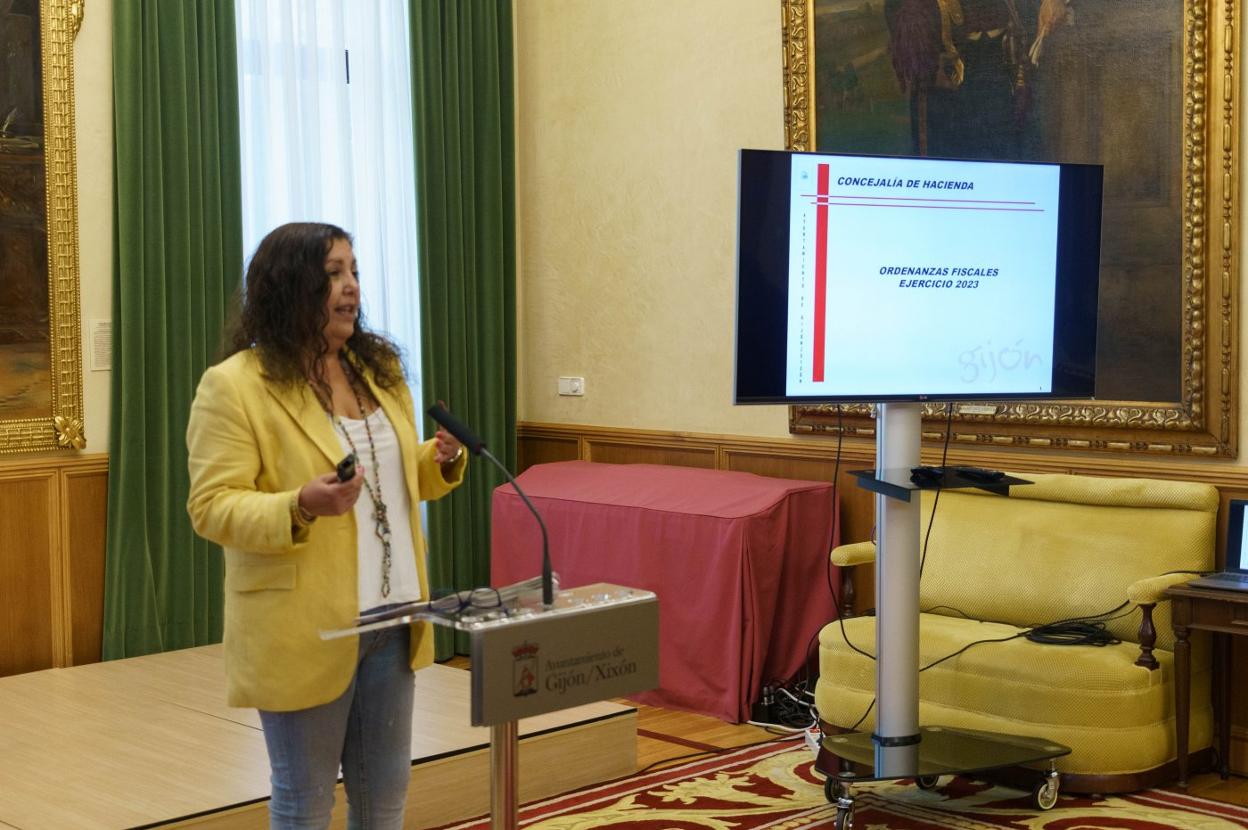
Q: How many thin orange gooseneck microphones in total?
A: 0